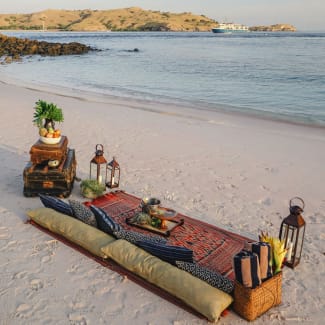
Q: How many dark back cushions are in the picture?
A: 6